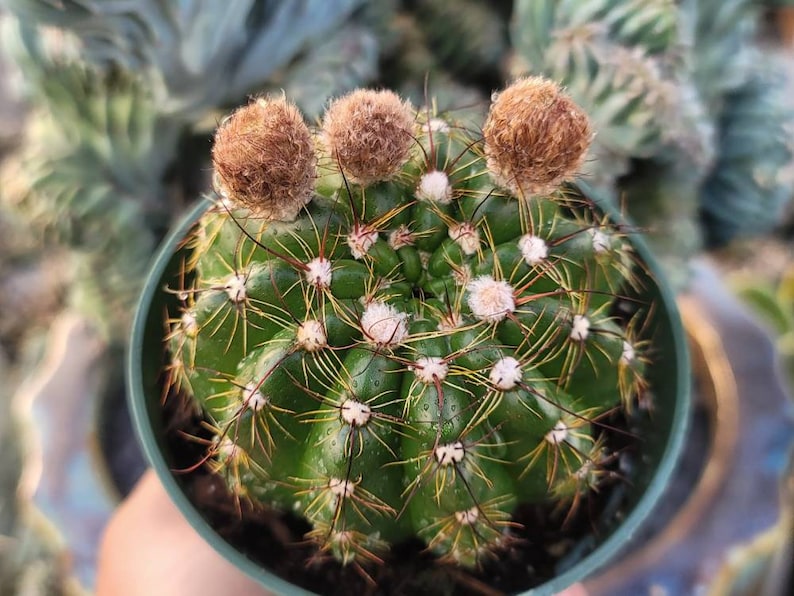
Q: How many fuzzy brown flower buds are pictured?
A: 3